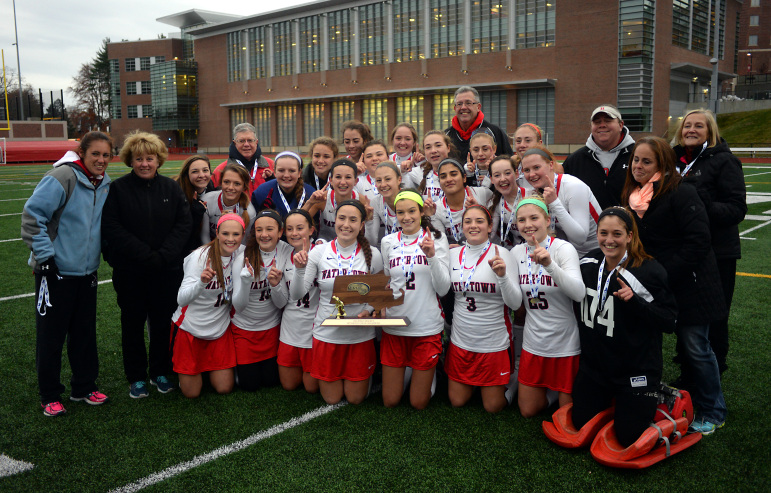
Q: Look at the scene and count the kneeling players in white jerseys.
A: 7